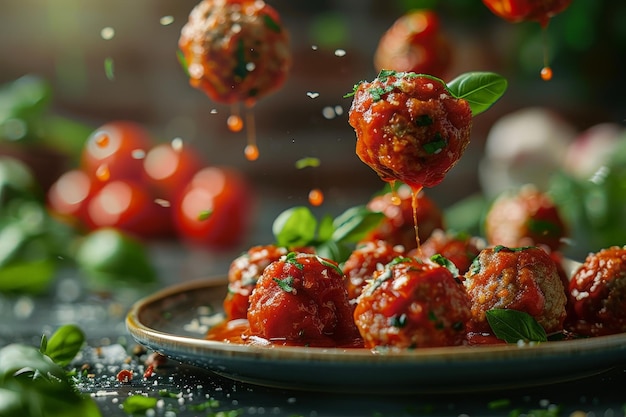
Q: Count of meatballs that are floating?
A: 4